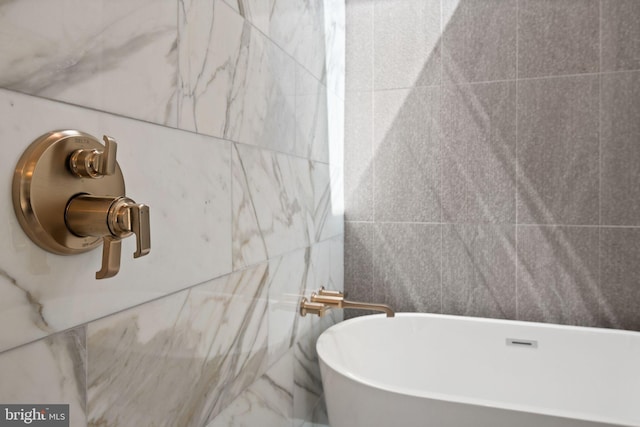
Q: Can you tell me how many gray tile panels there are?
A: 15